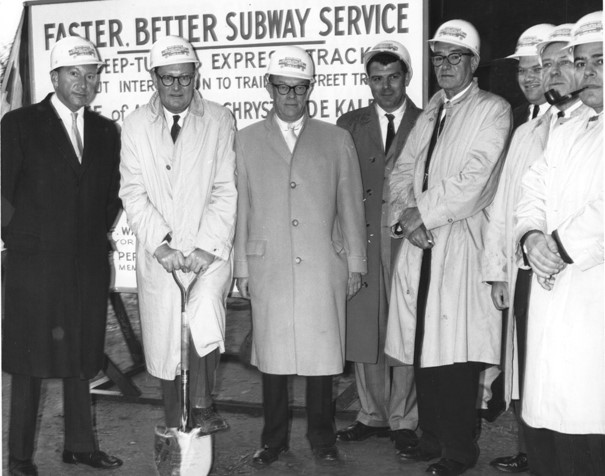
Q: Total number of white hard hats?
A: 8